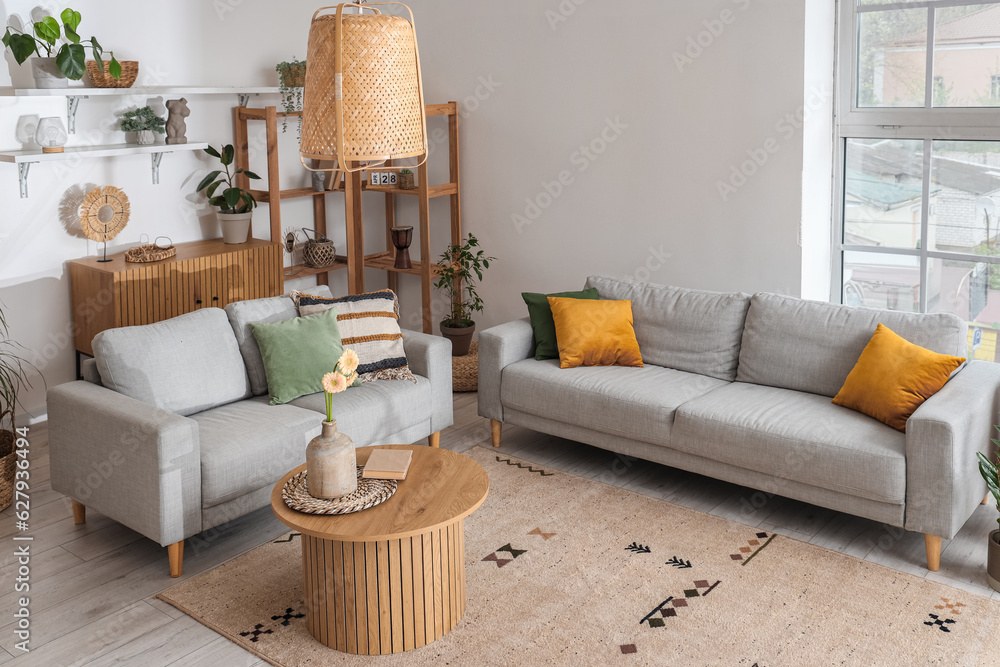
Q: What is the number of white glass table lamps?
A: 1